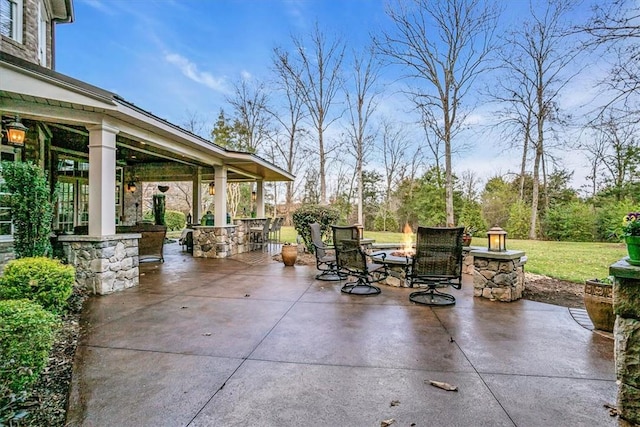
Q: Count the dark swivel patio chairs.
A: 3